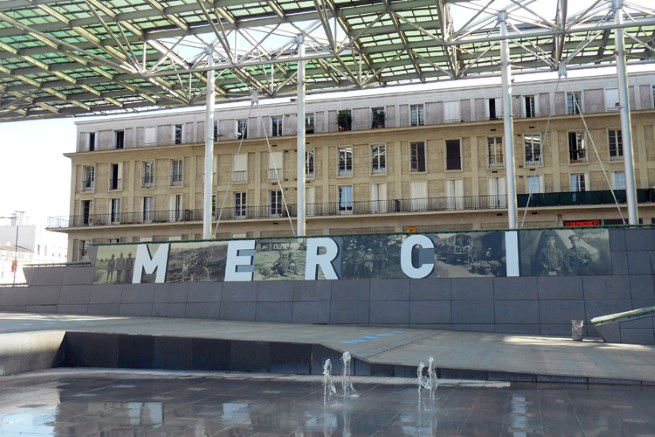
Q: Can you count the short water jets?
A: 4